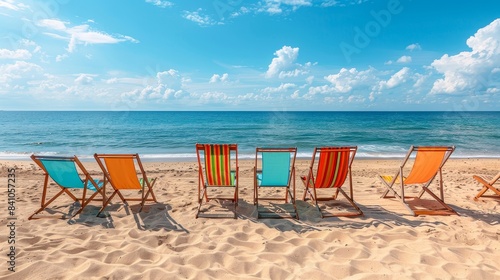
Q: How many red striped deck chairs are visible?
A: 2